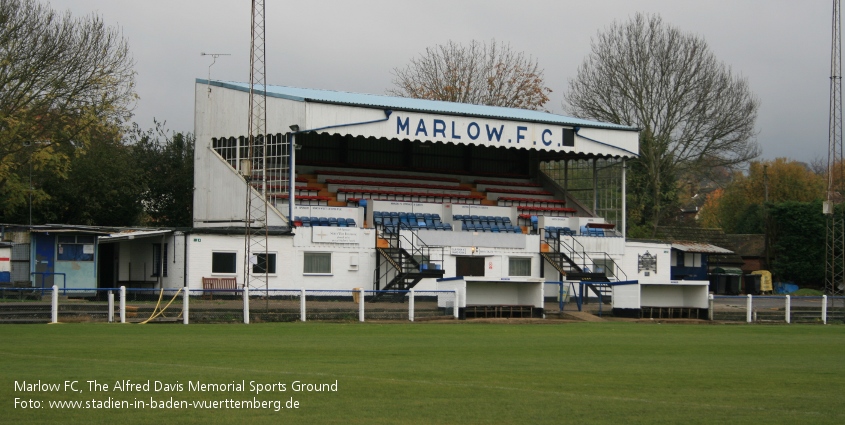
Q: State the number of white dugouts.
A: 2